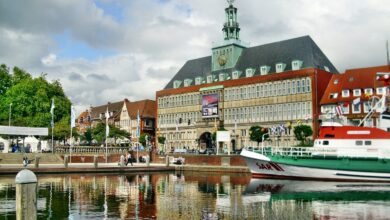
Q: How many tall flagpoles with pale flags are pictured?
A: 4